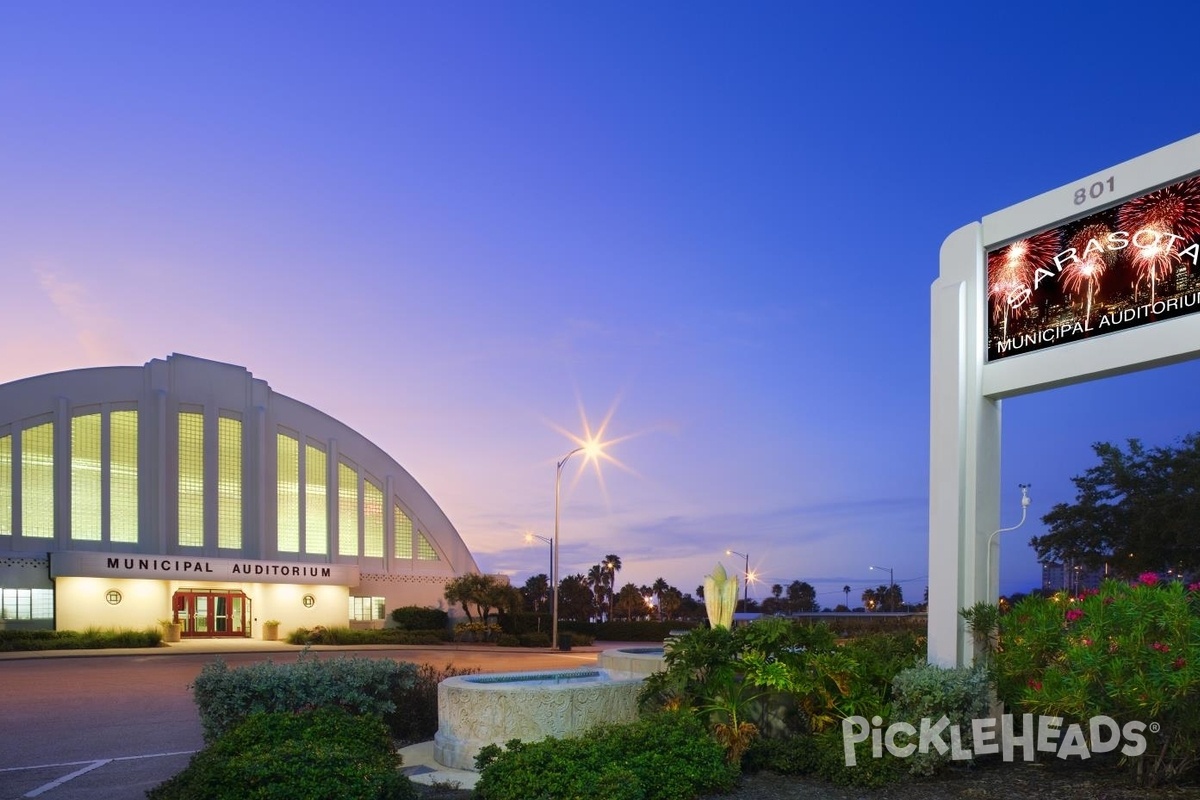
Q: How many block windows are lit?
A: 12